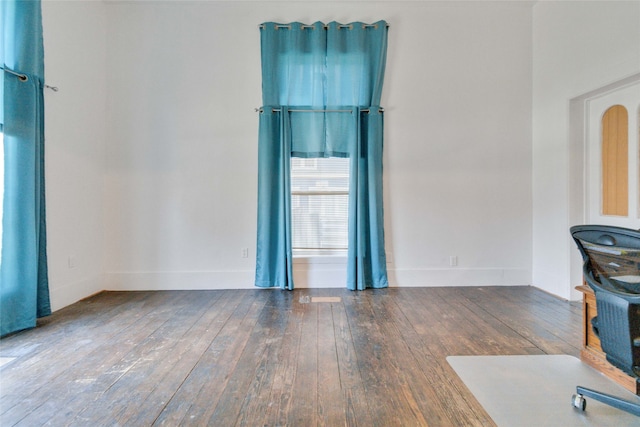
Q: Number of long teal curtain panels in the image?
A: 3